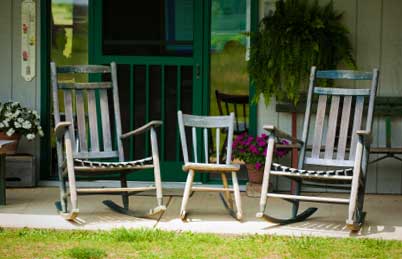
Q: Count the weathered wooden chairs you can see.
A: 3